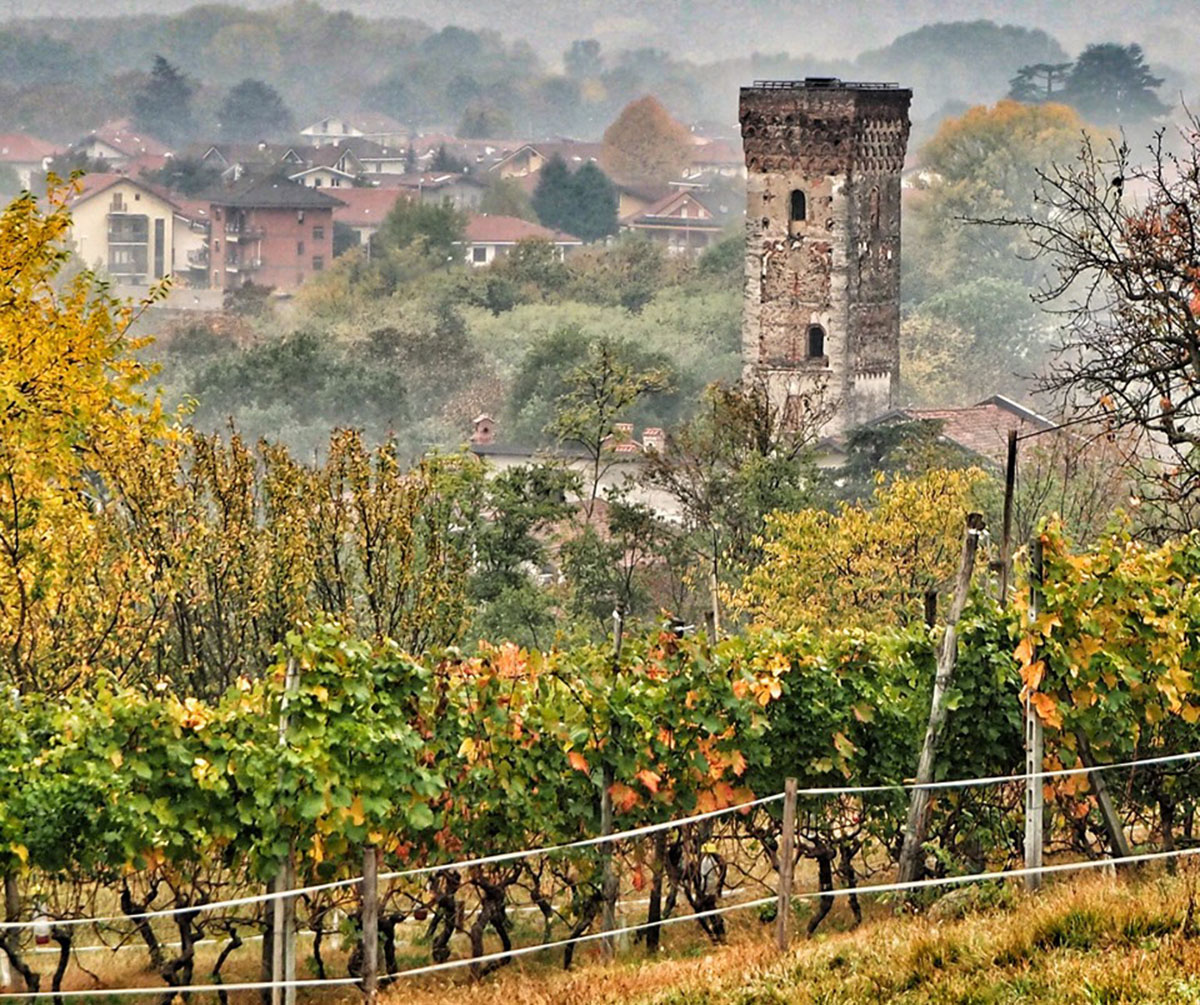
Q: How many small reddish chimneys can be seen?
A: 3